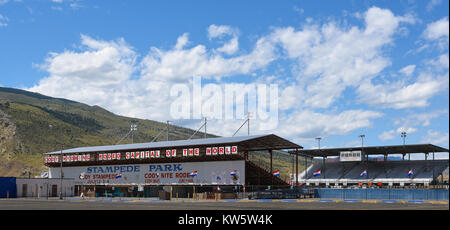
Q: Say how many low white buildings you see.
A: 1